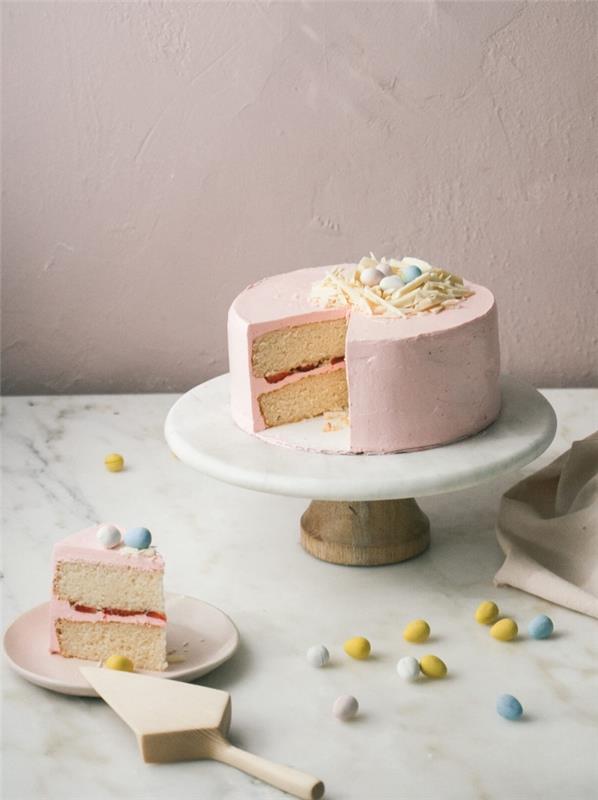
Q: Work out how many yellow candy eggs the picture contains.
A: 7